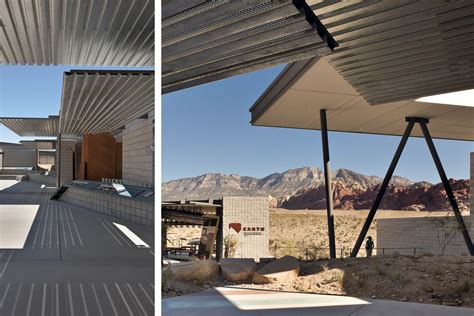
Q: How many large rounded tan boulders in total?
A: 3